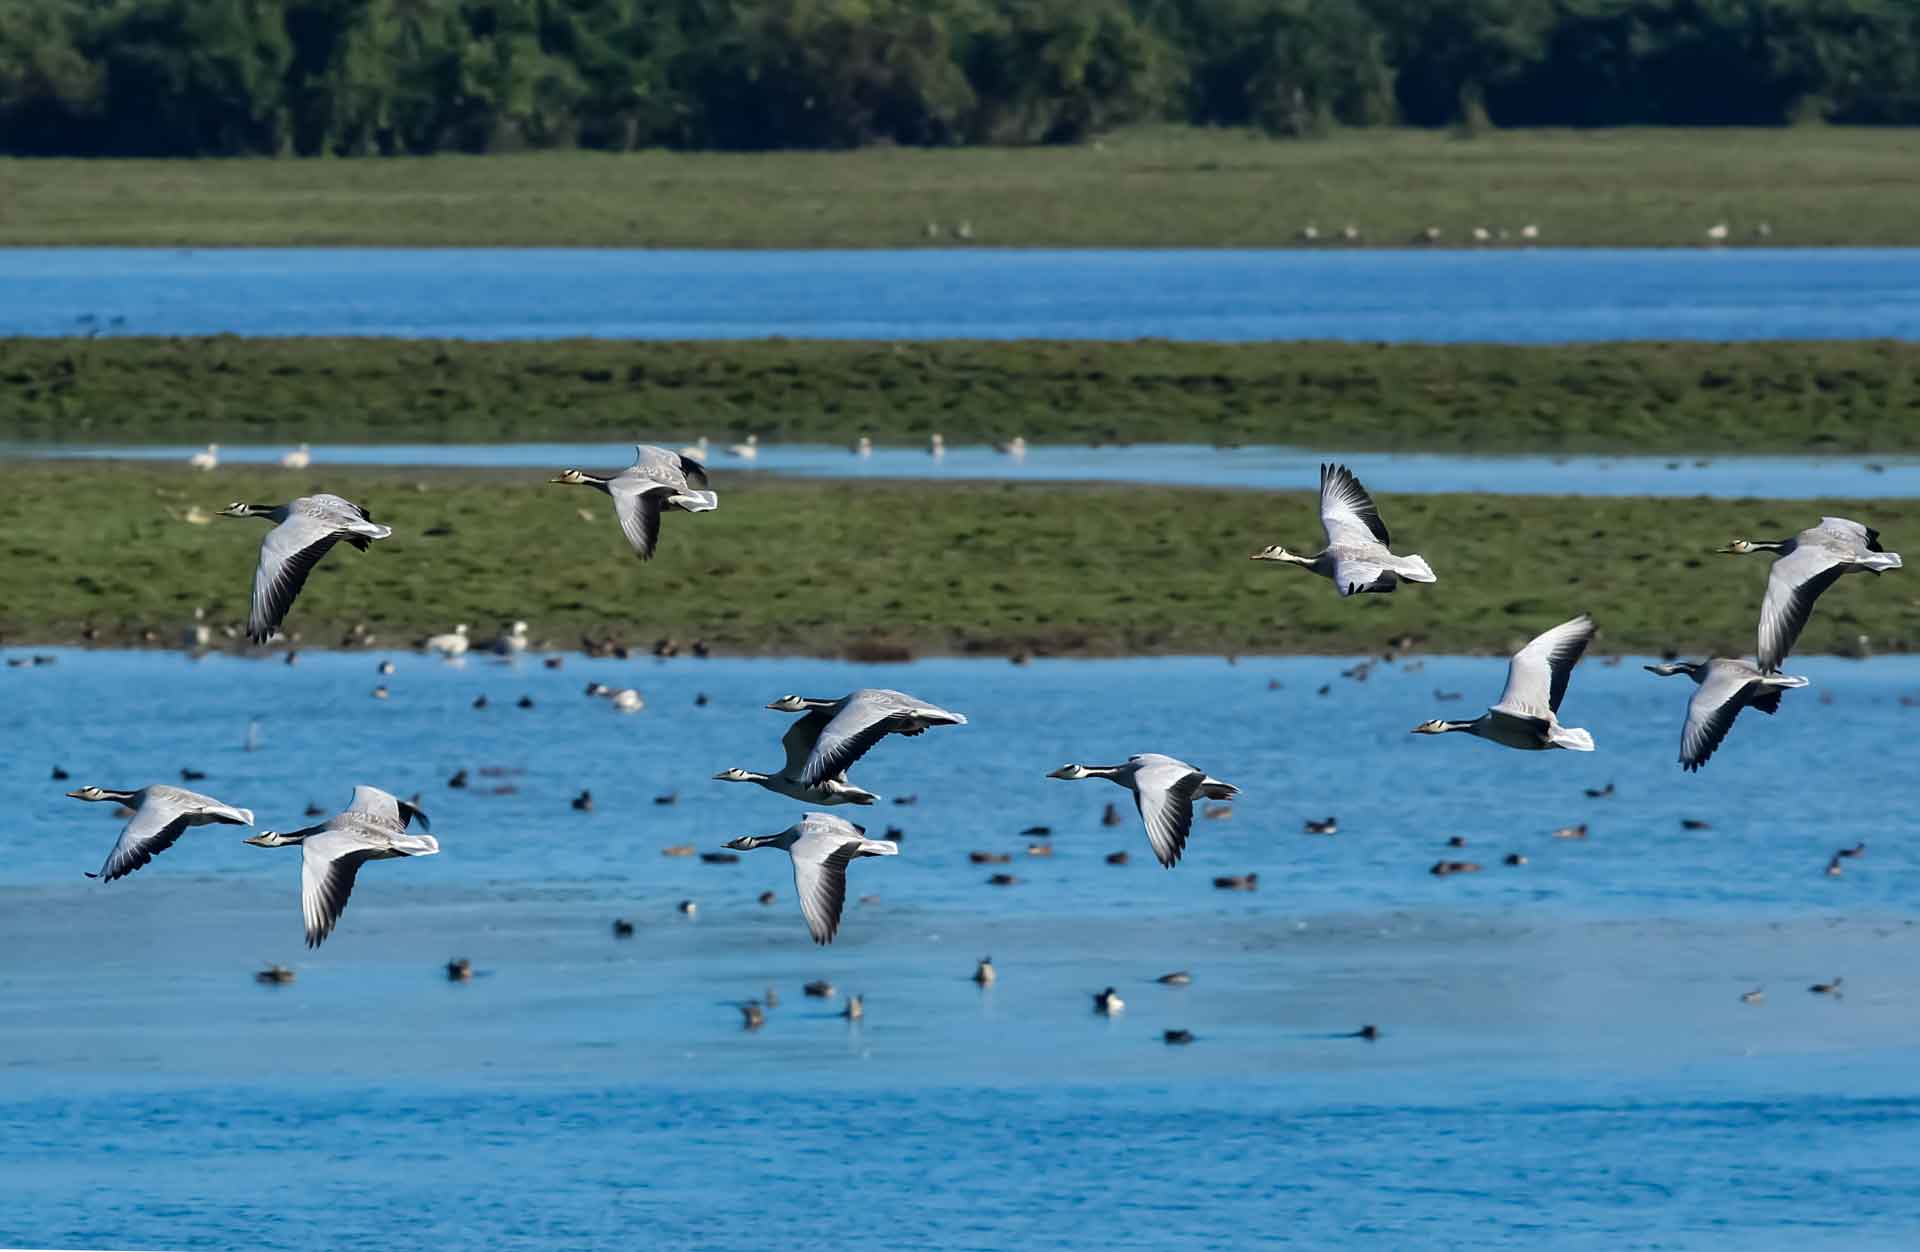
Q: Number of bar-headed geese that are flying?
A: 12